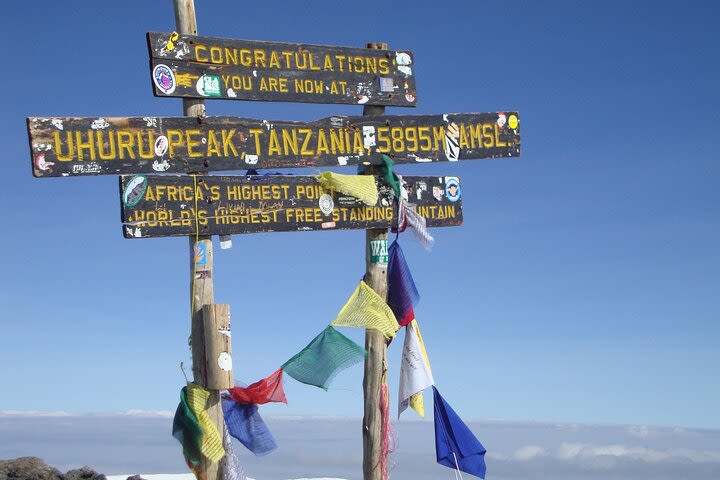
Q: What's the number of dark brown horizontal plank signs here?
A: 3